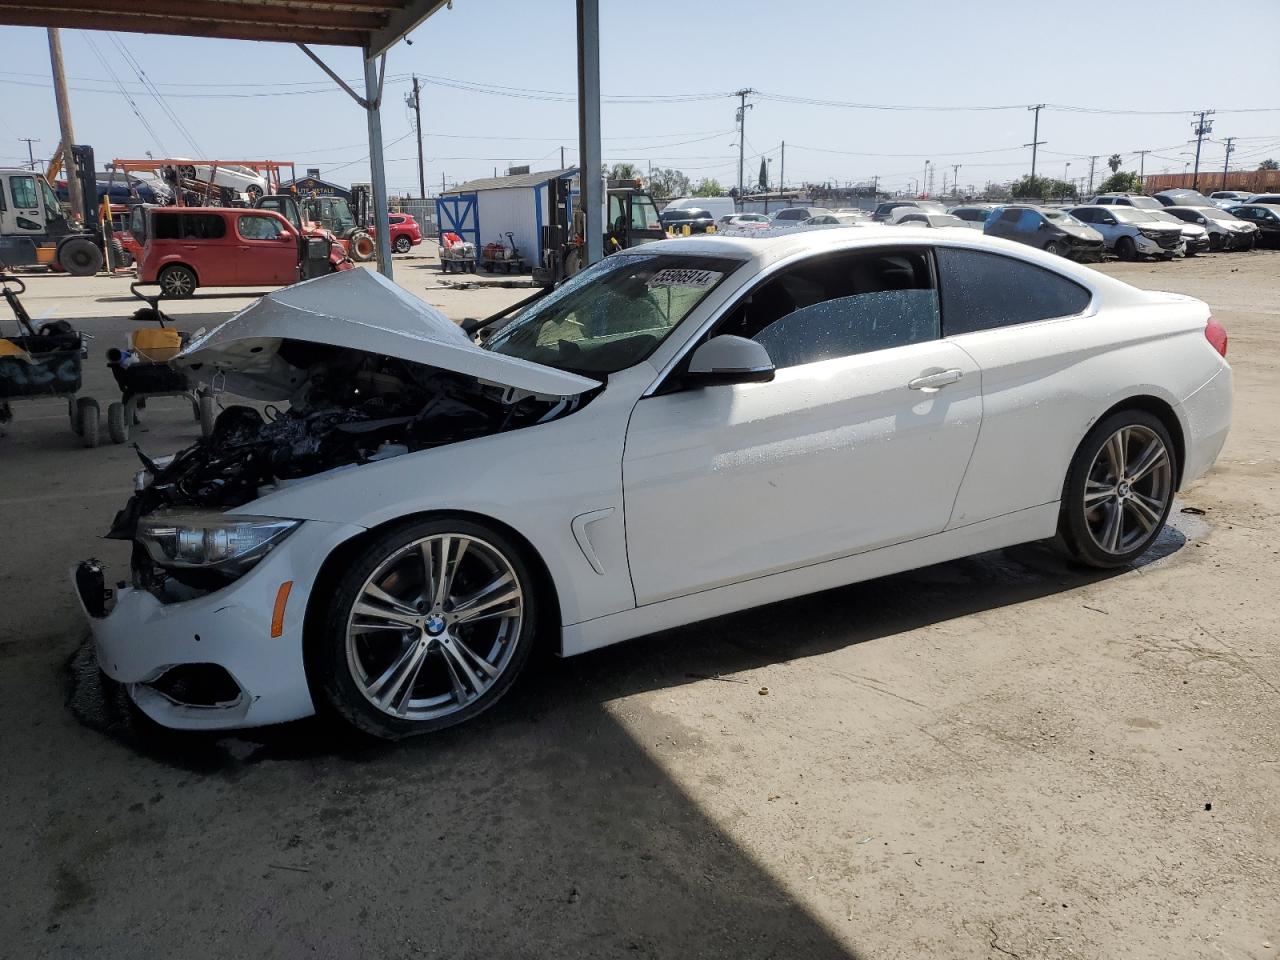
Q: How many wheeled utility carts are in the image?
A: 4